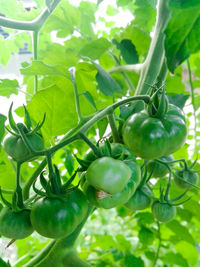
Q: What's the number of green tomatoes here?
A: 9